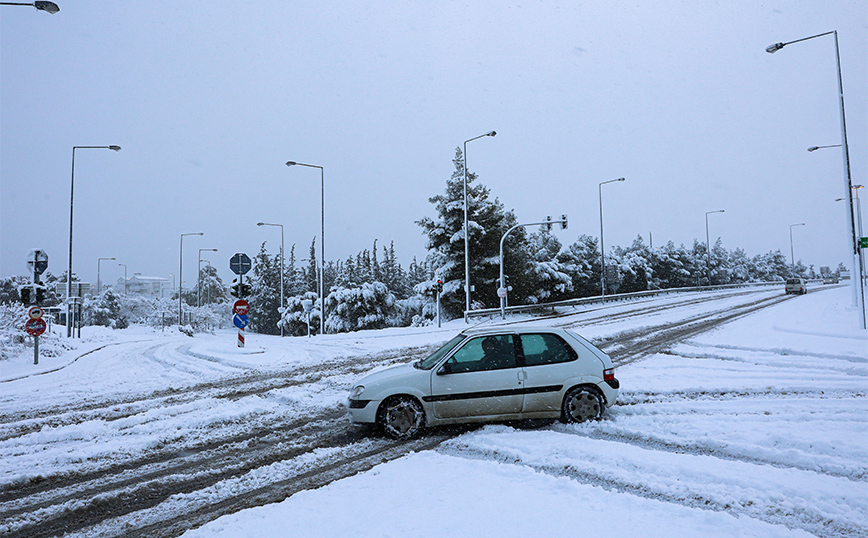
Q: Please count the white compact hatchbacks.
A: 1